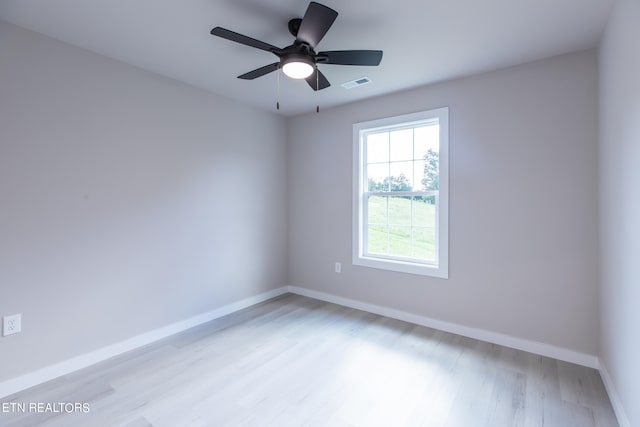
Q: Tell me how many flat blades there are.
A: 5